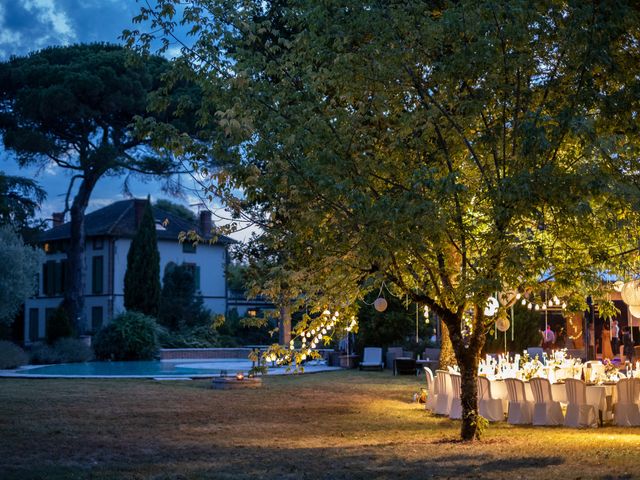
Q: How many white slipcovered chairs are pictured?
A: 8